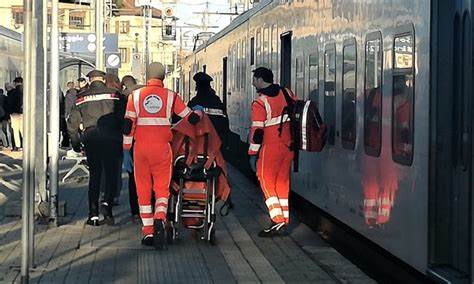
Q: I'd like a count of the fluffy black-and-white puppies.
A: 0